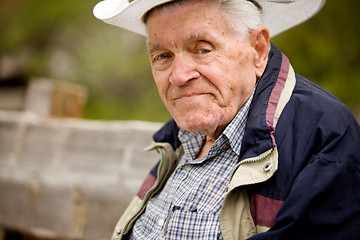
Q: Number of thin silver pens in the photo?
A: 1